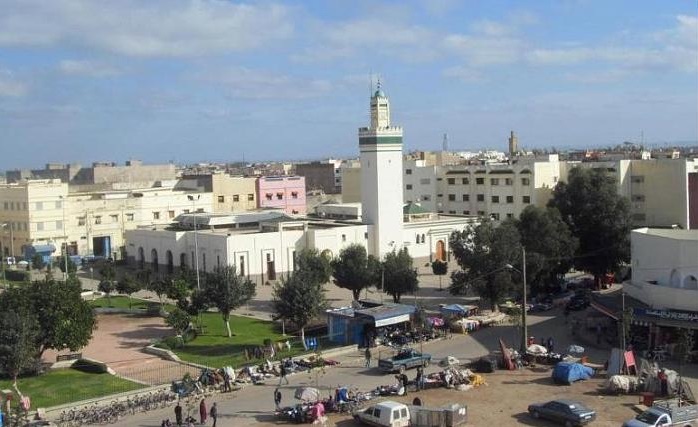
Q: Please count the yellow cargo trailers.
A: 0